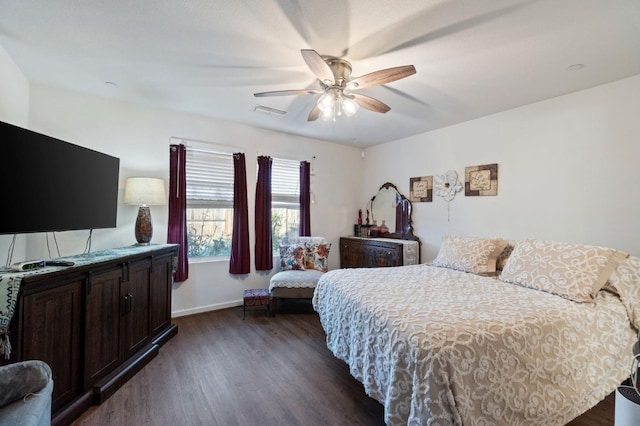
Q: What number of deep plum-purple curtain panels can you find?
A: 4